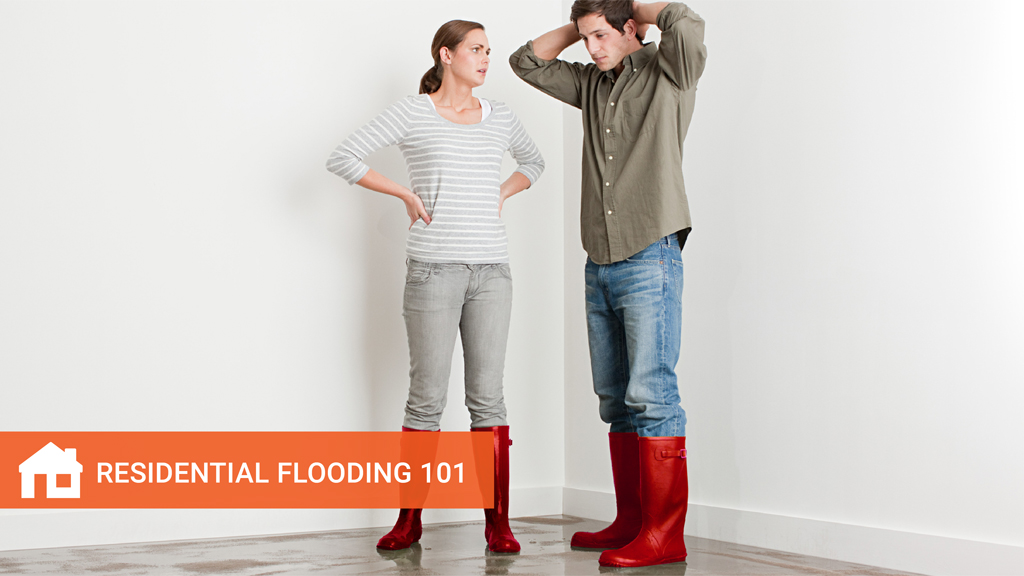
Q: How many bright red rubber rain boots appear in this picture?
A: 4